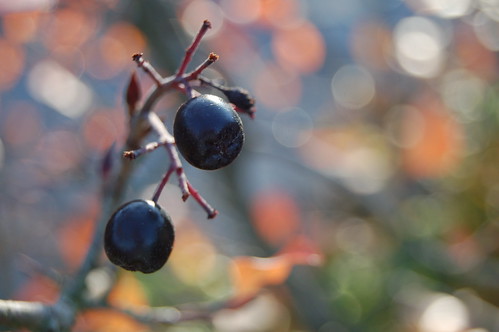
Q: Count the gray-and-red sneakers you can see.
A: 0